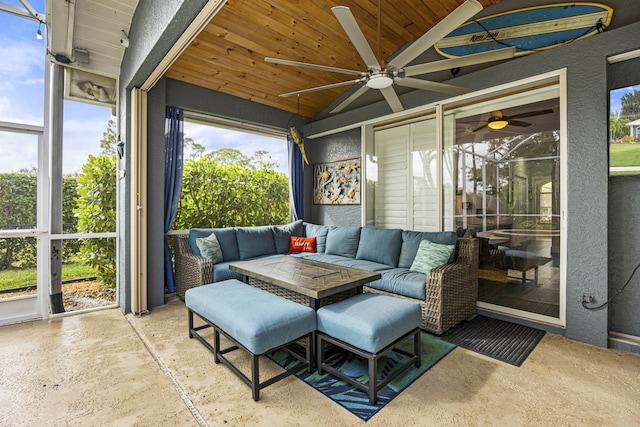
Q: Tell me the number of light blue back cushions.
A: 7